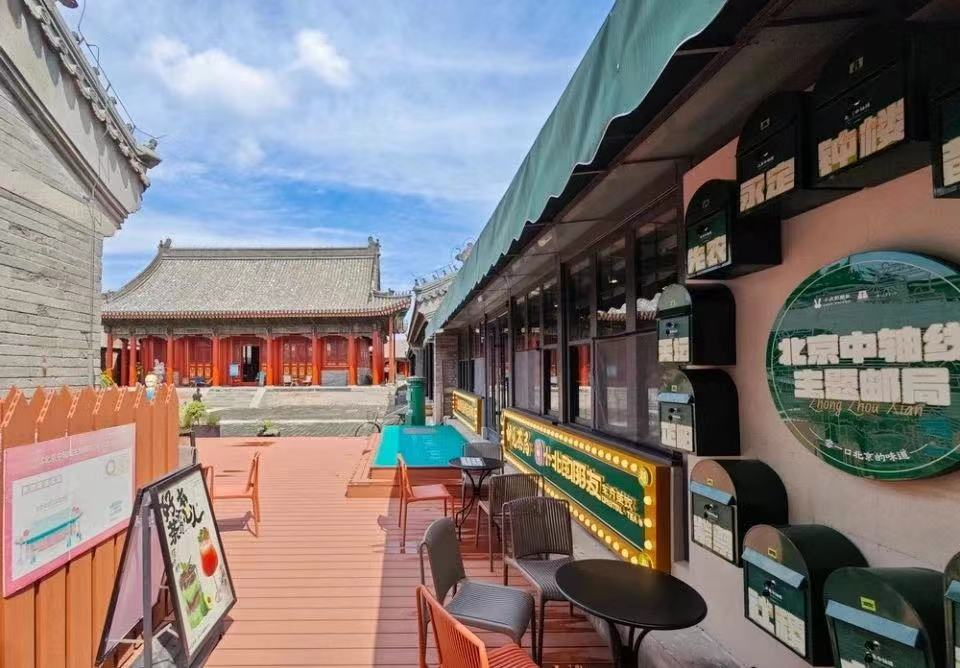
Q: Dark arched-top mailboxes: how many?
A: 10